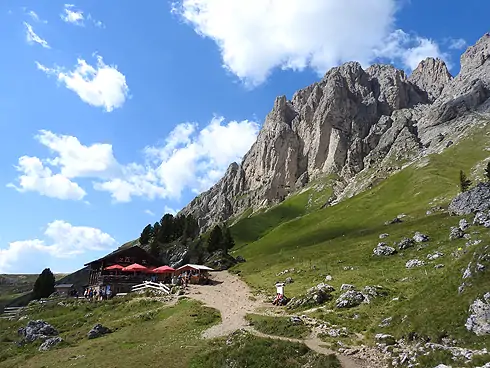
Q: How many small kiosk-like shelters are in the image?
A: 1